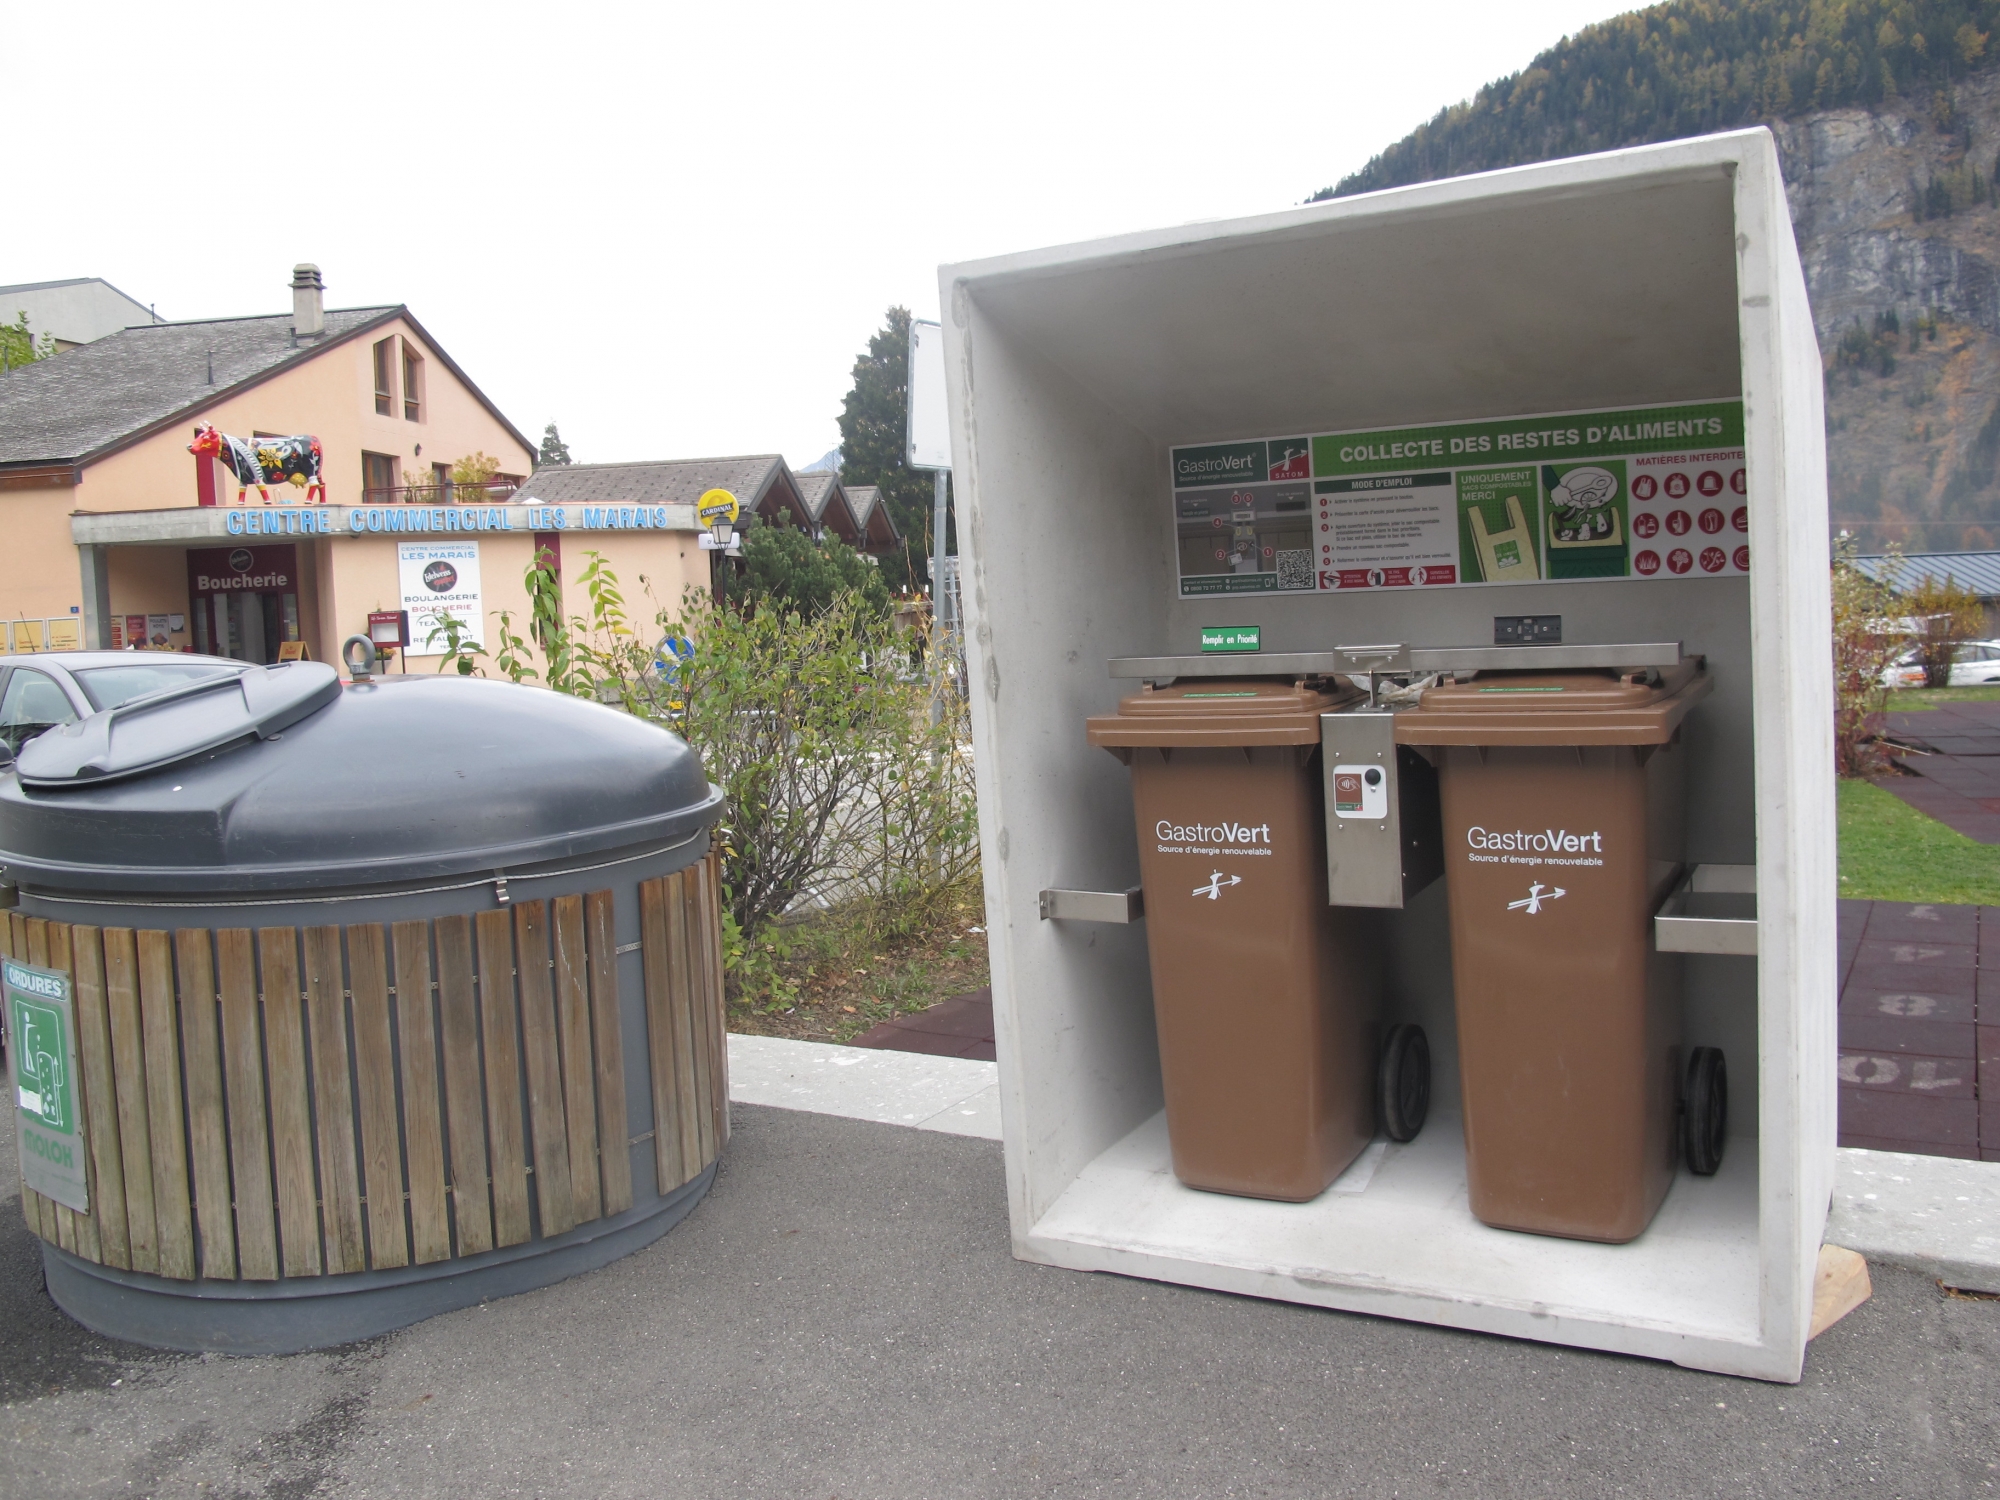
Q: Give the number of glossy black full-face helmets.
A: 0